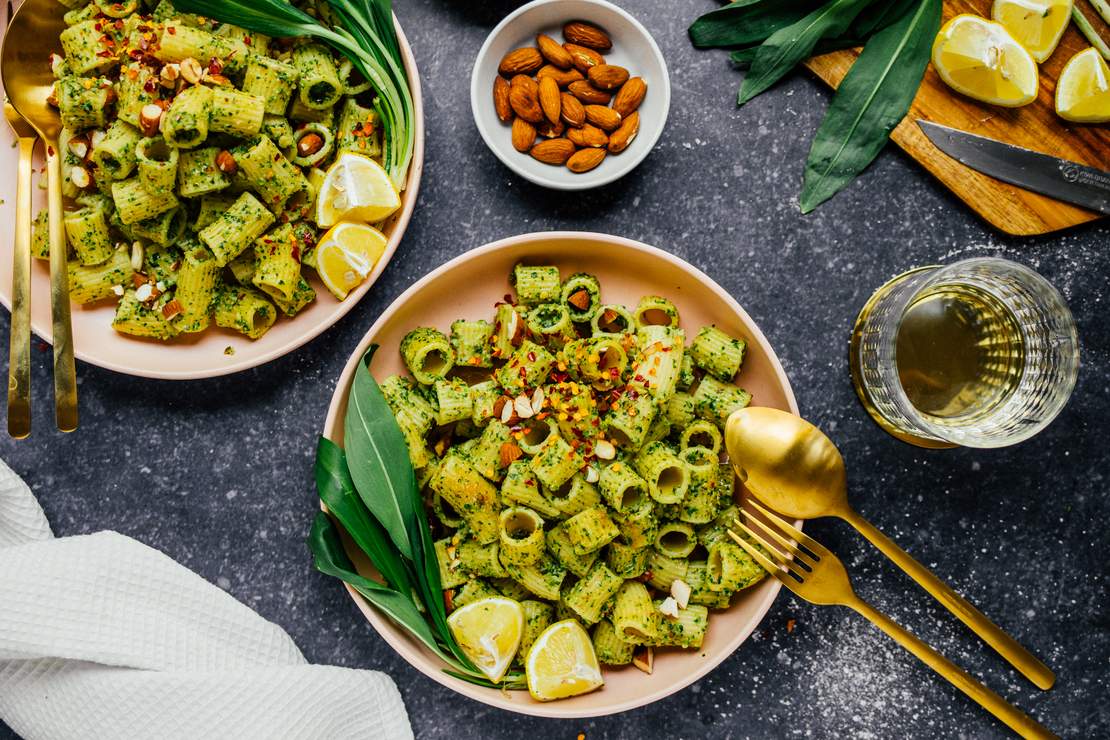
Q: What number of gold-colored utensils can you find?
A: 4